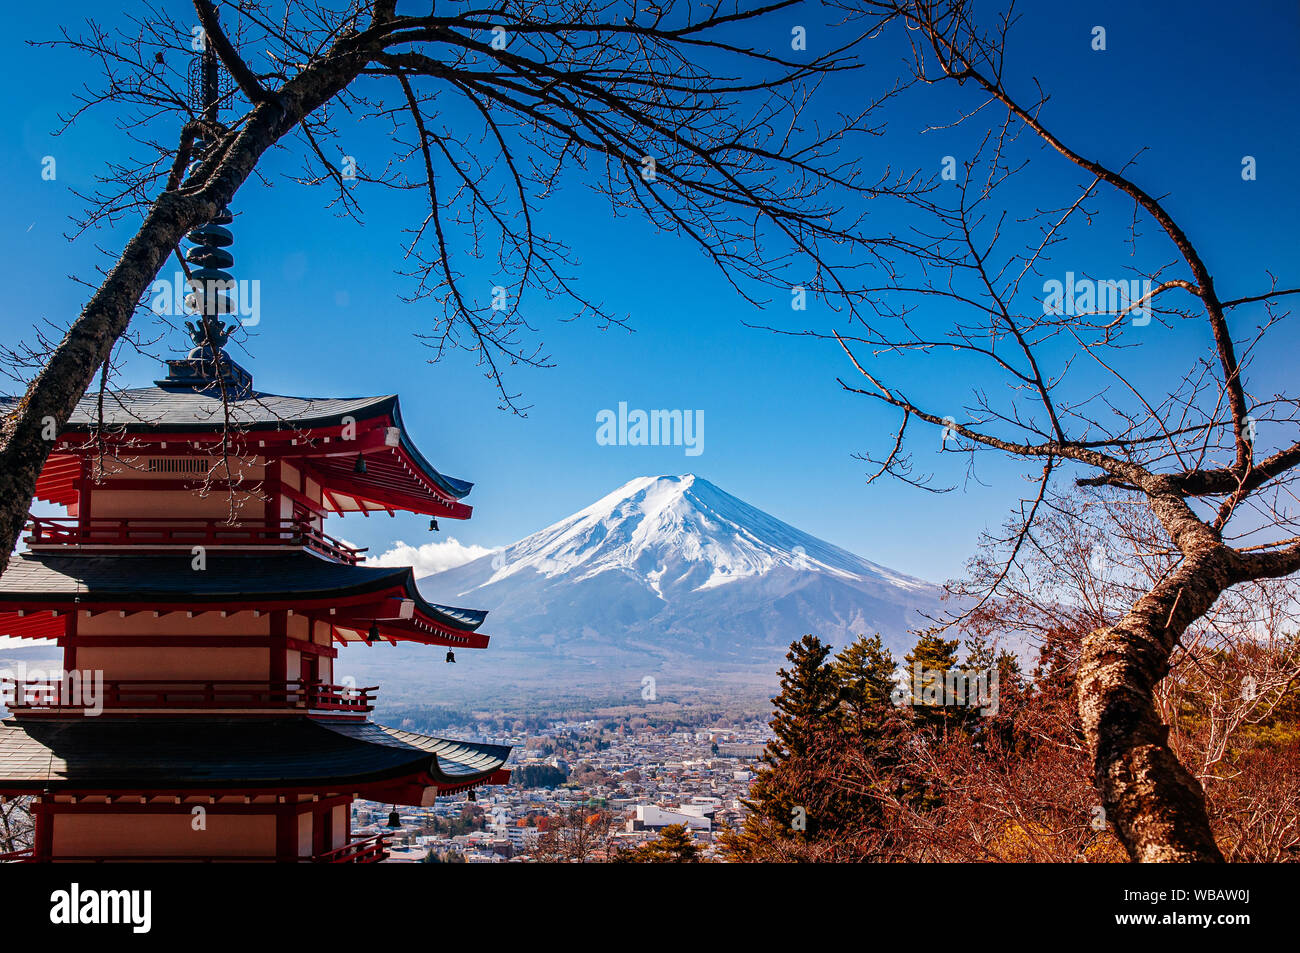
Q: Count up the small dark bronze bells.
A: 6